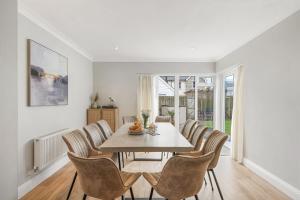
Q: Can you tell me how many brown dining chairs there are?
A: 10